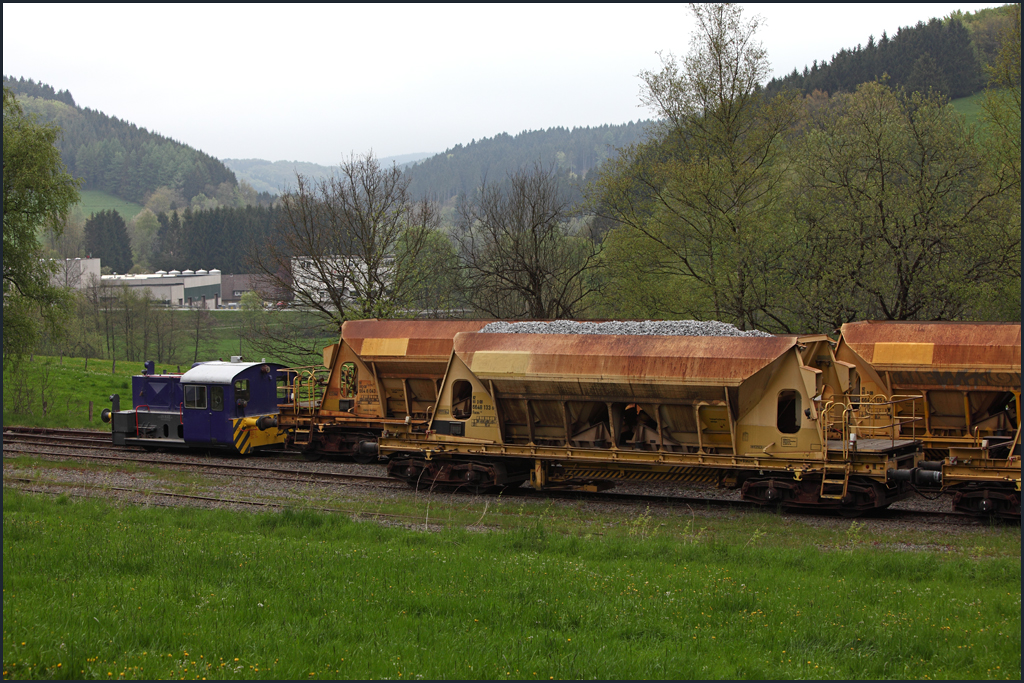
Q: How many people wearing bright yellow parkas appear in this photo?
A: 0